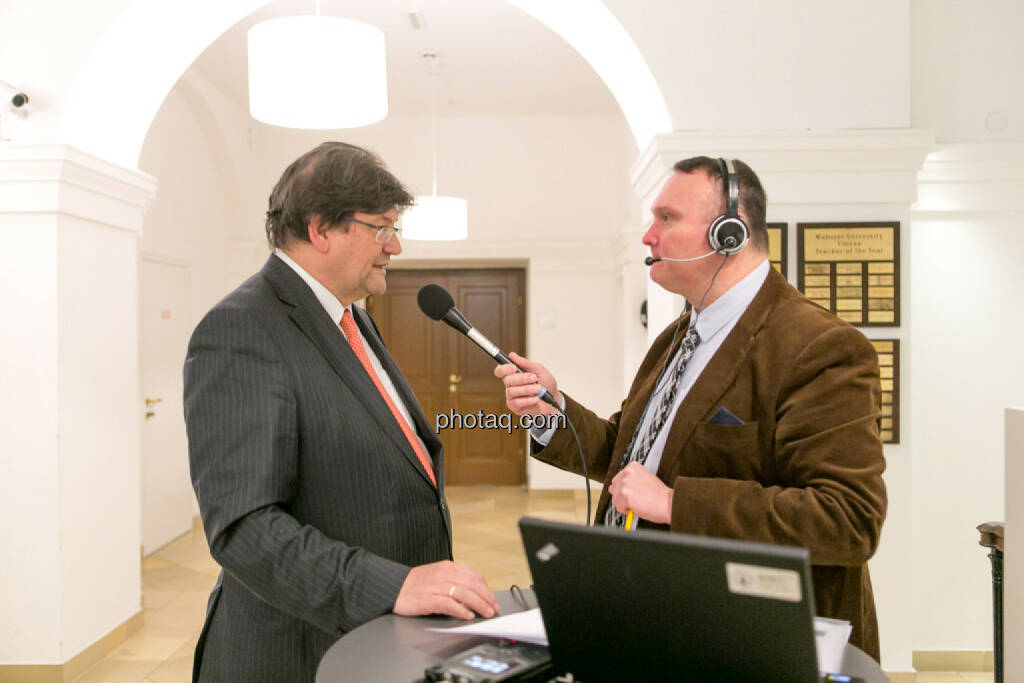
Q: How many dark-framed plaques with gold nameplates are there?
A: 3